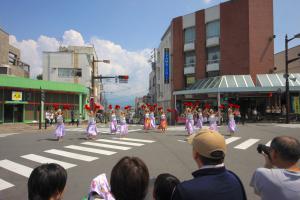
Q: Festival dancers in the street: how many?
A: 11